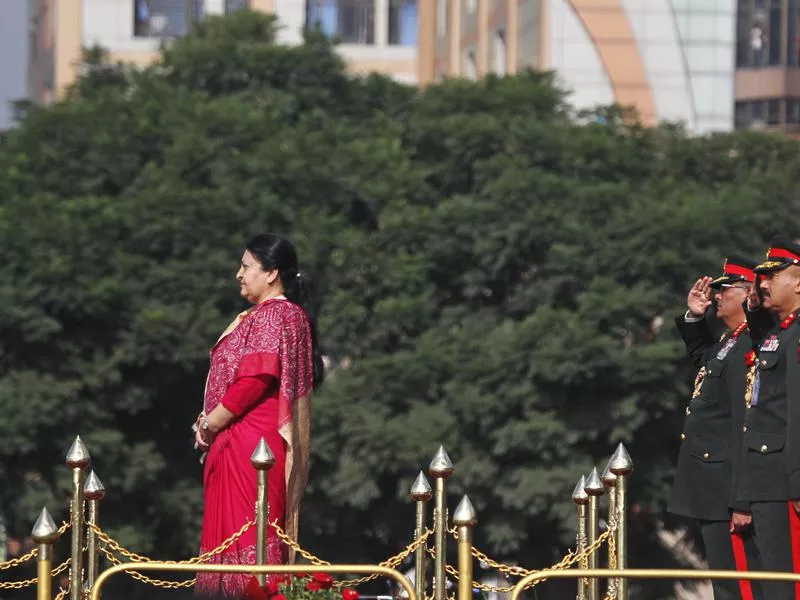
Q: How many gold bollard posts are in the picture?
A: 11